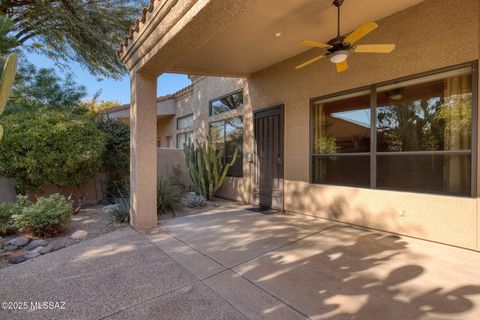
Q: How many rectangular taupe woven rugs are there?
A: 0